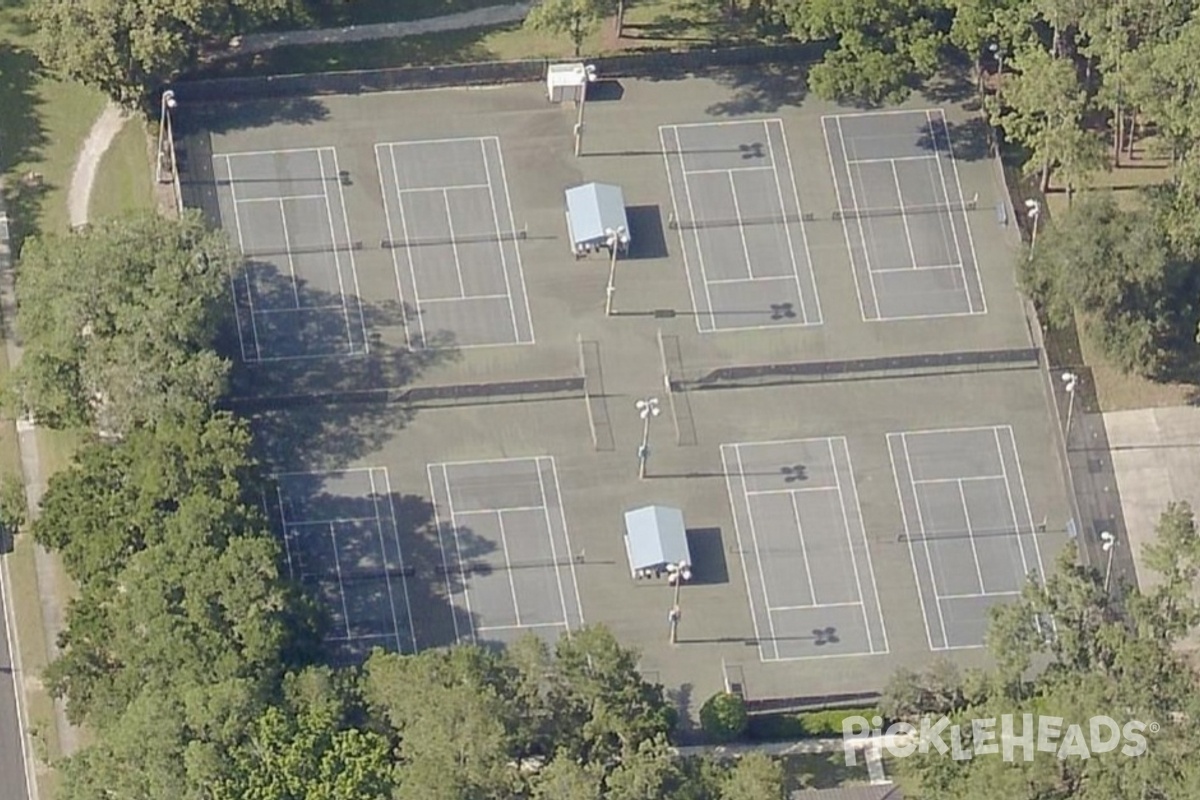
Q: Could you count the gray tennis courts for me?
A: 8